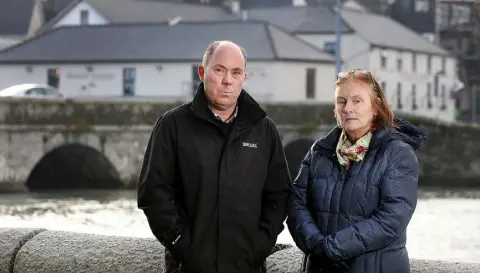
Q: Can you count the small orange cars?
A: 0